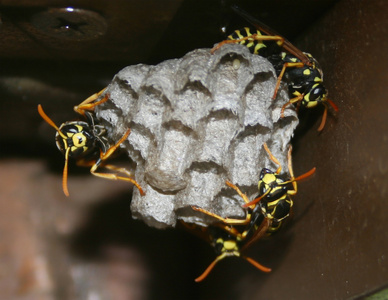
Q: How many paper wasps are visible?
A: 4